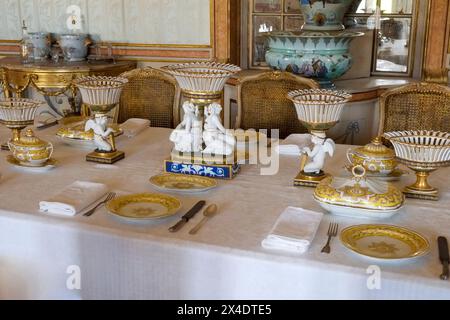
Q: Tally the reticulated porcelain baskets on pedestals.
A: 5